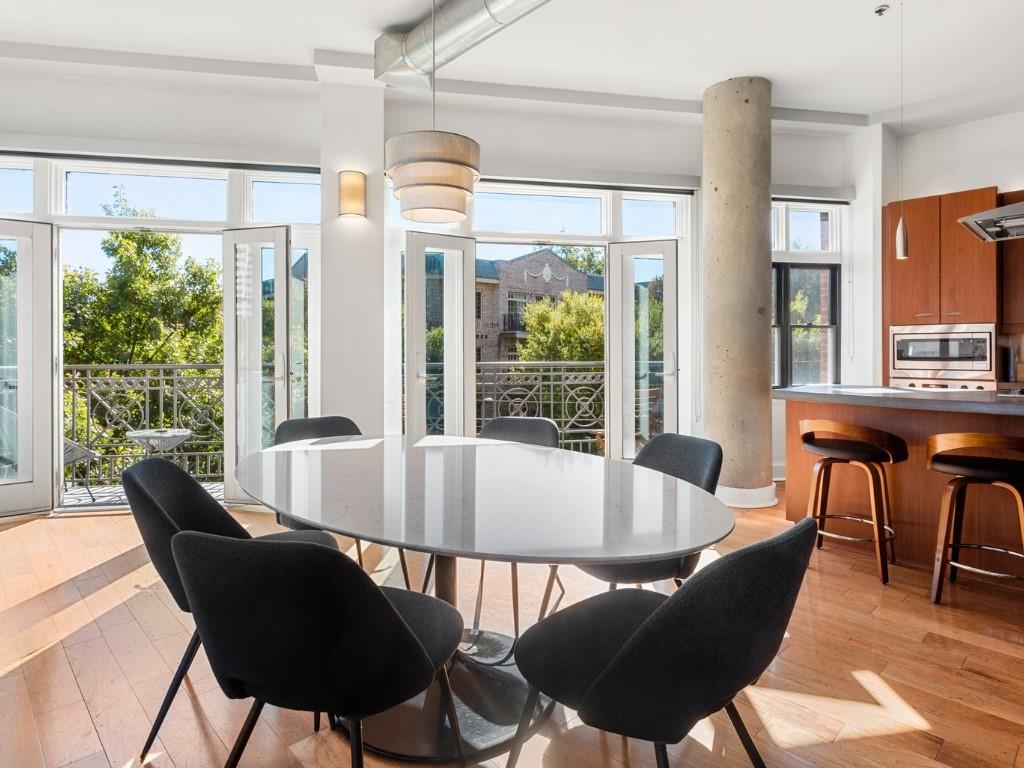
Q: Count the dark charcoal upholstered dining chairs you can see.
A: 6